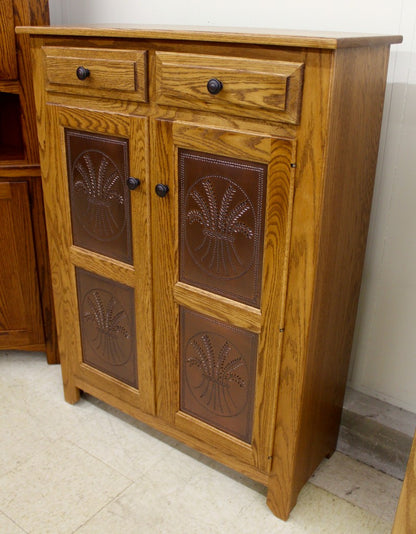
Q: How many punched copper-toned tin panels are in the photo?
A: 4